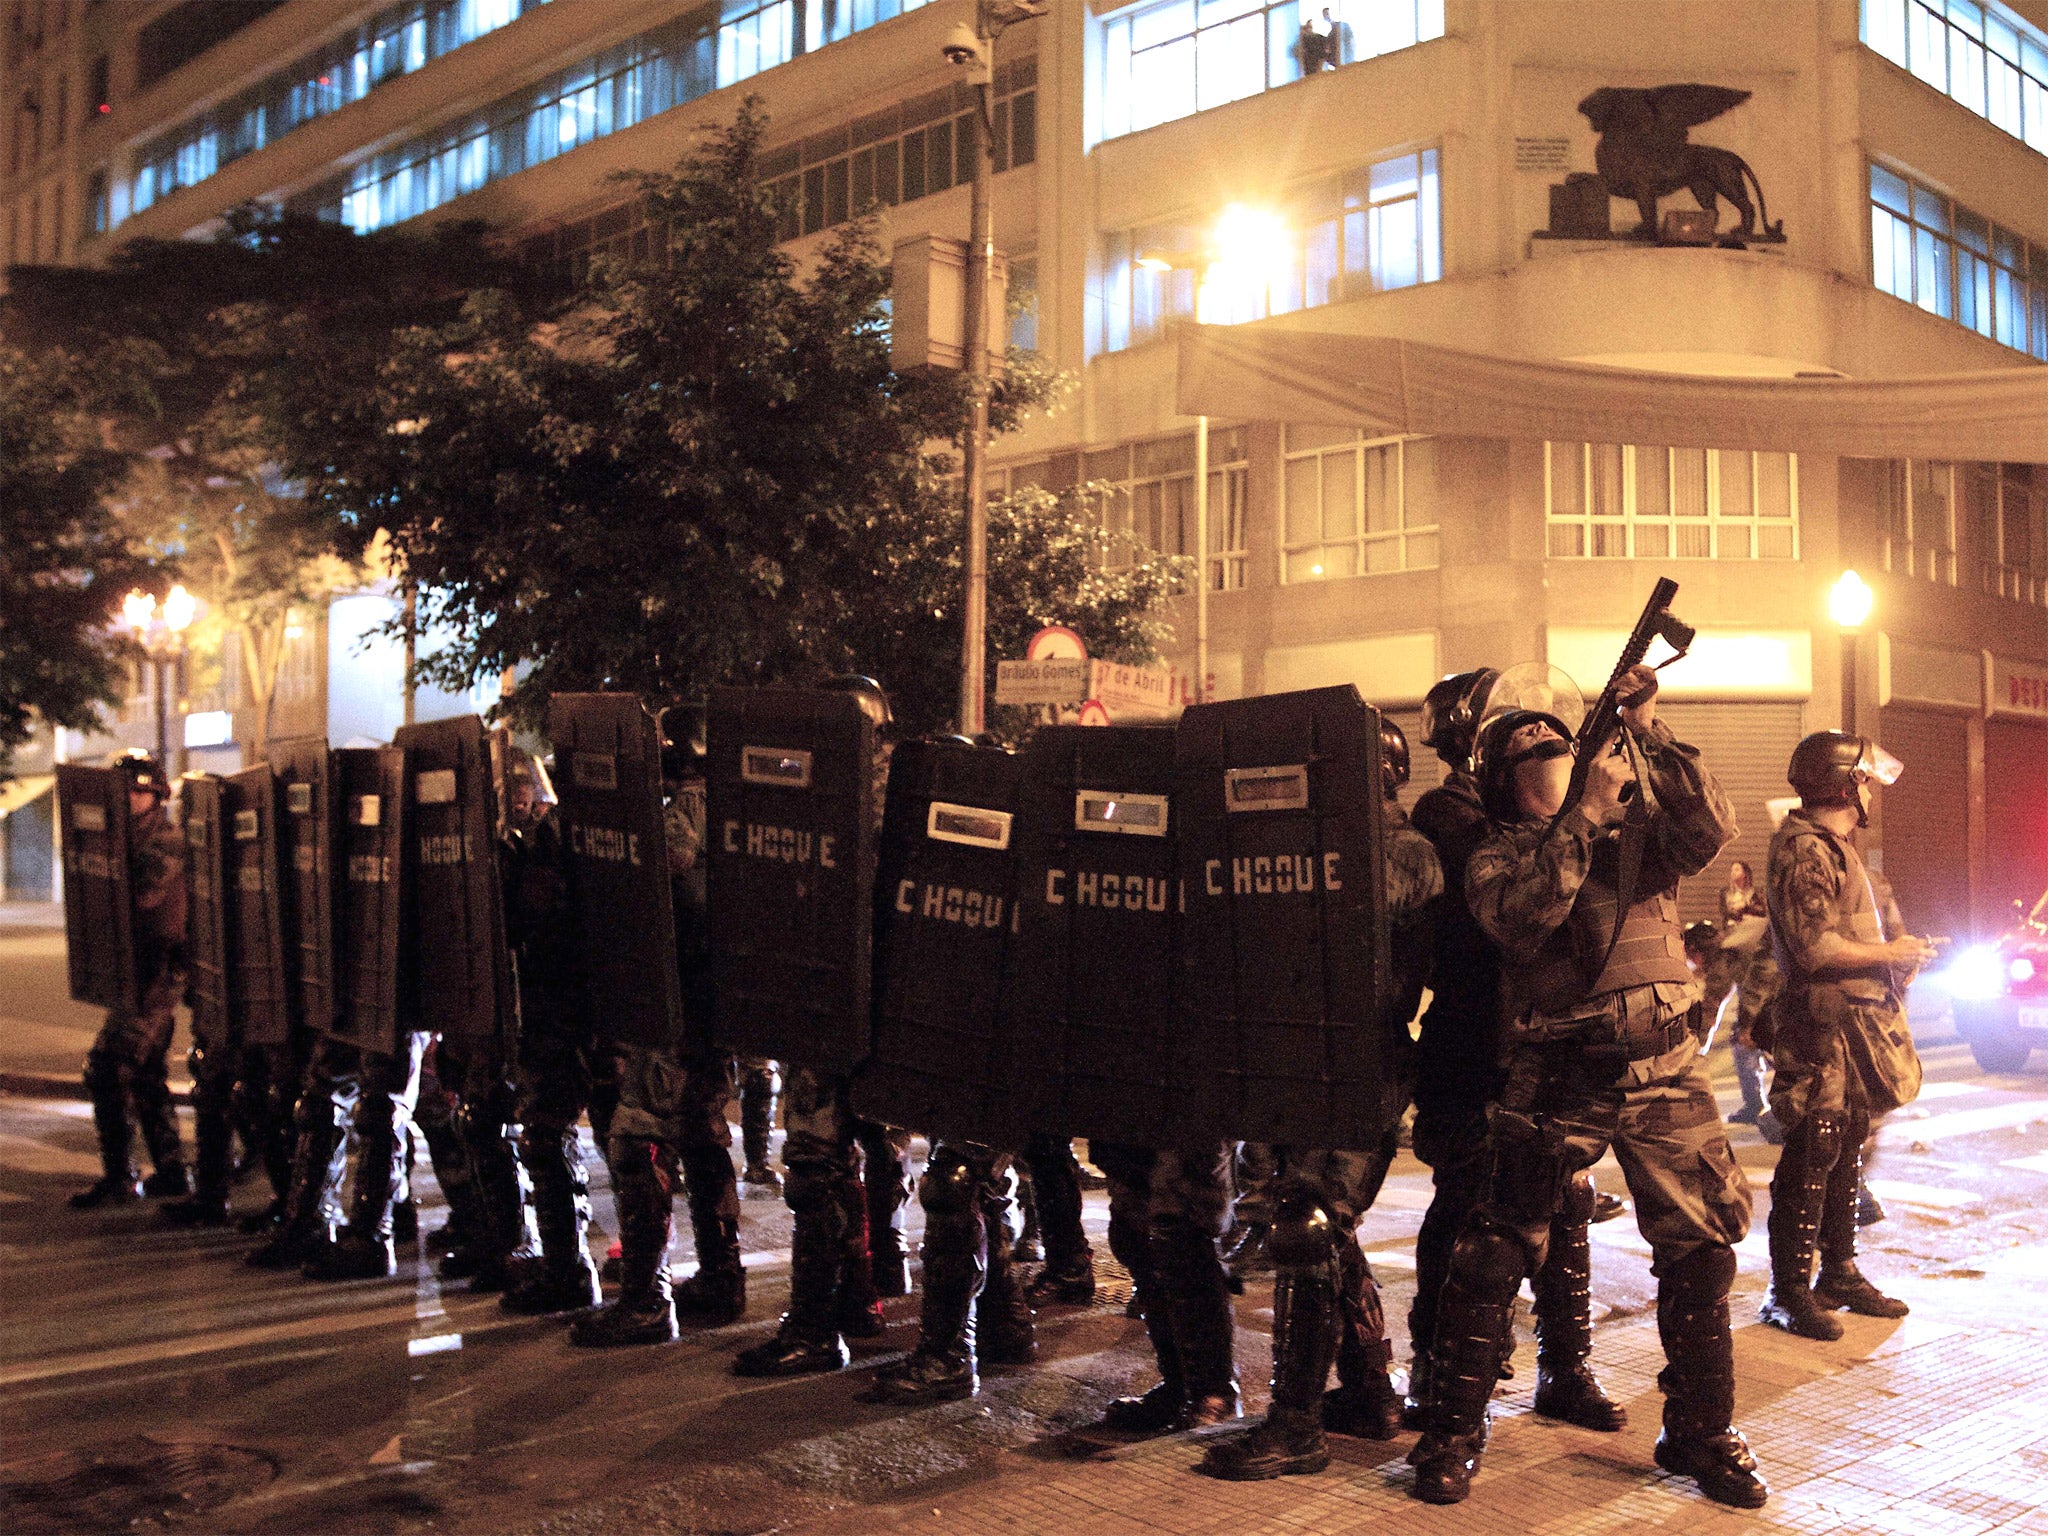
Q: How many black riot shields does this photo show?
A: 11